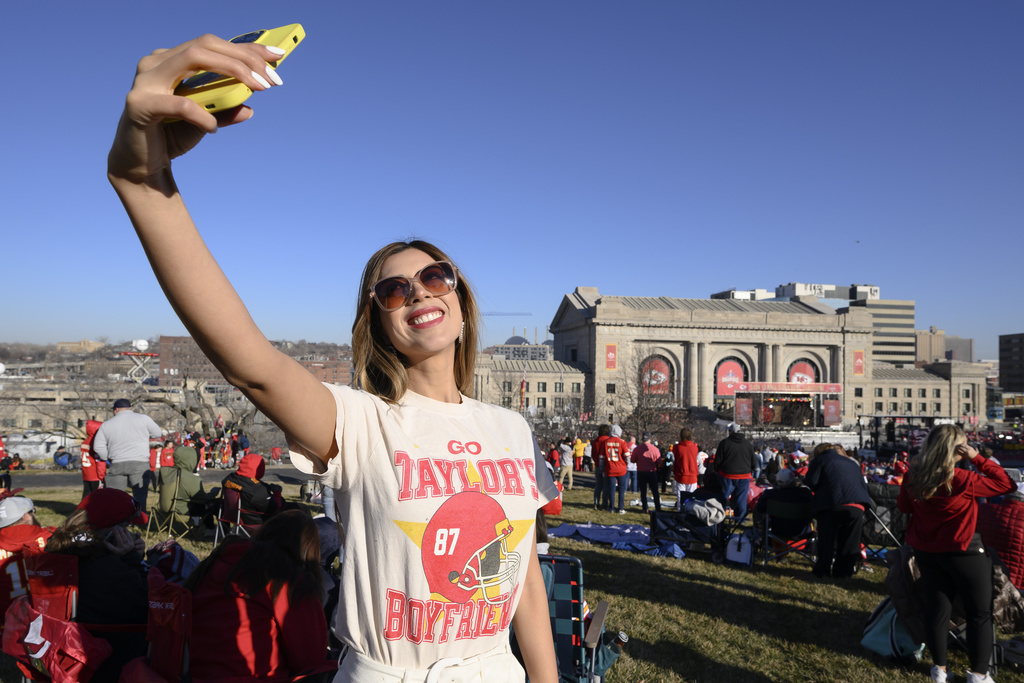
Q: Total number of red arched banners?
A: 3